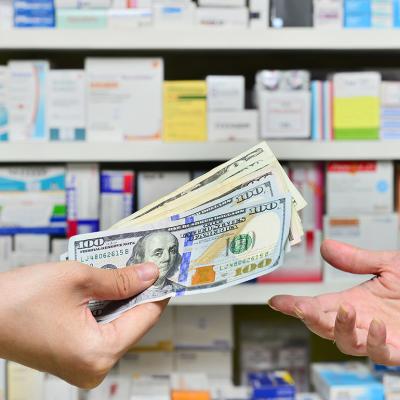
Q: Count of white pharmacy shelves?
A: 3